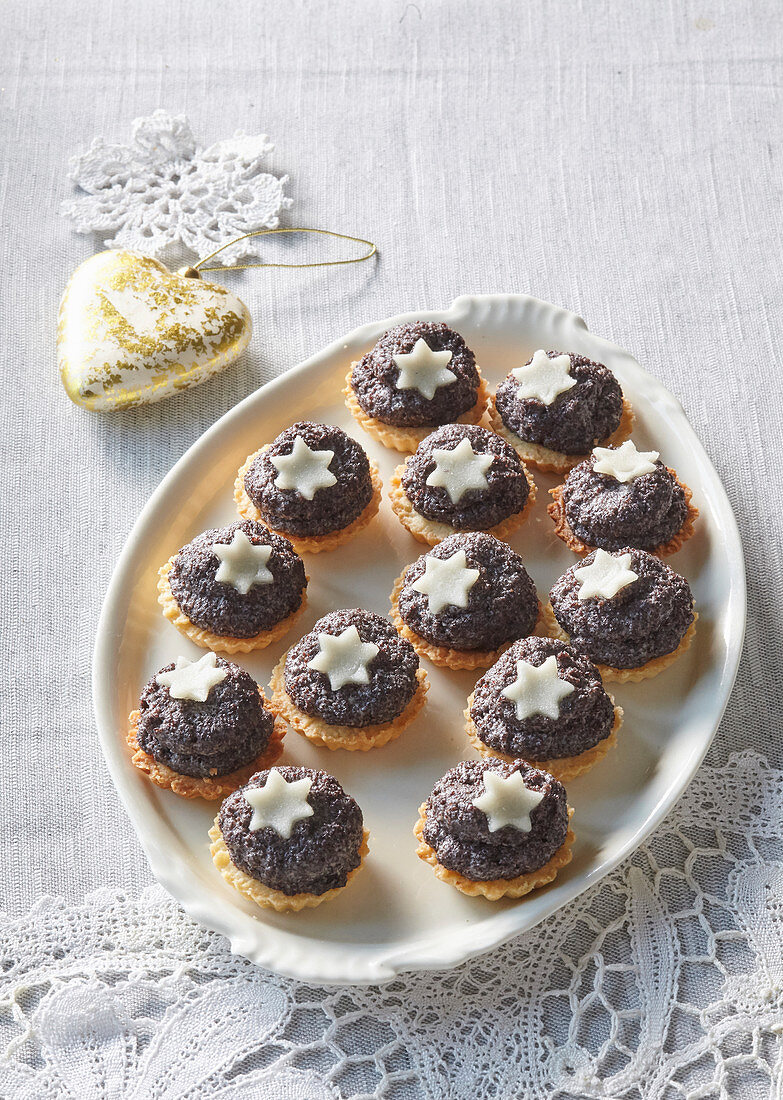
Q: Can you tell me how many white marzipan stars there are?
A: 13